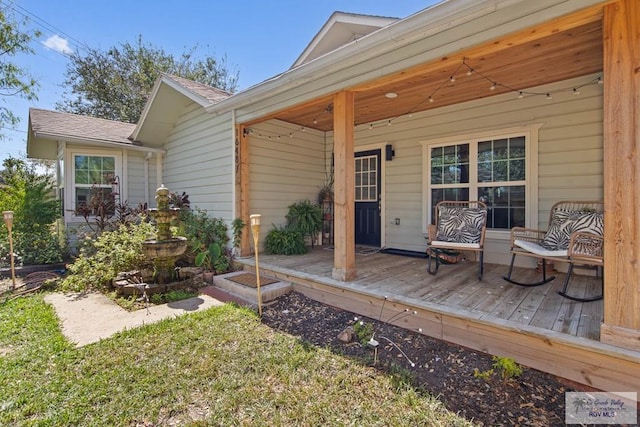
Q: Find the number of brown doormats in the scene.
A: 1